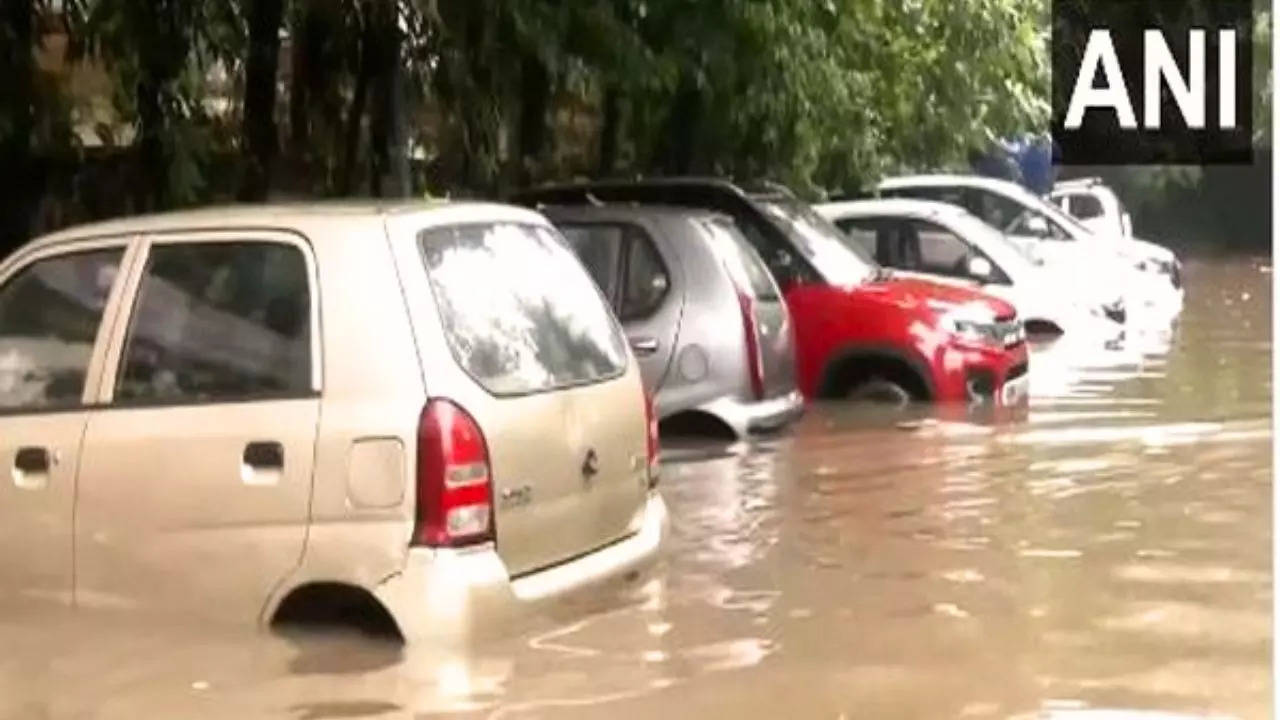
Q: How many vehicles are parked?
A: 6